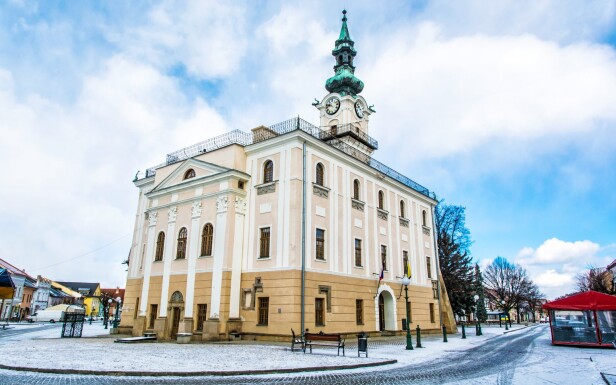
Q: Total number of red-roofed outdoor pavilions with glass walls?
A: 1